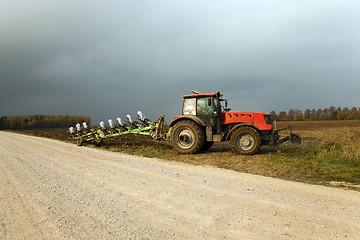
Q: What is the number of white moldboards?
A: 8